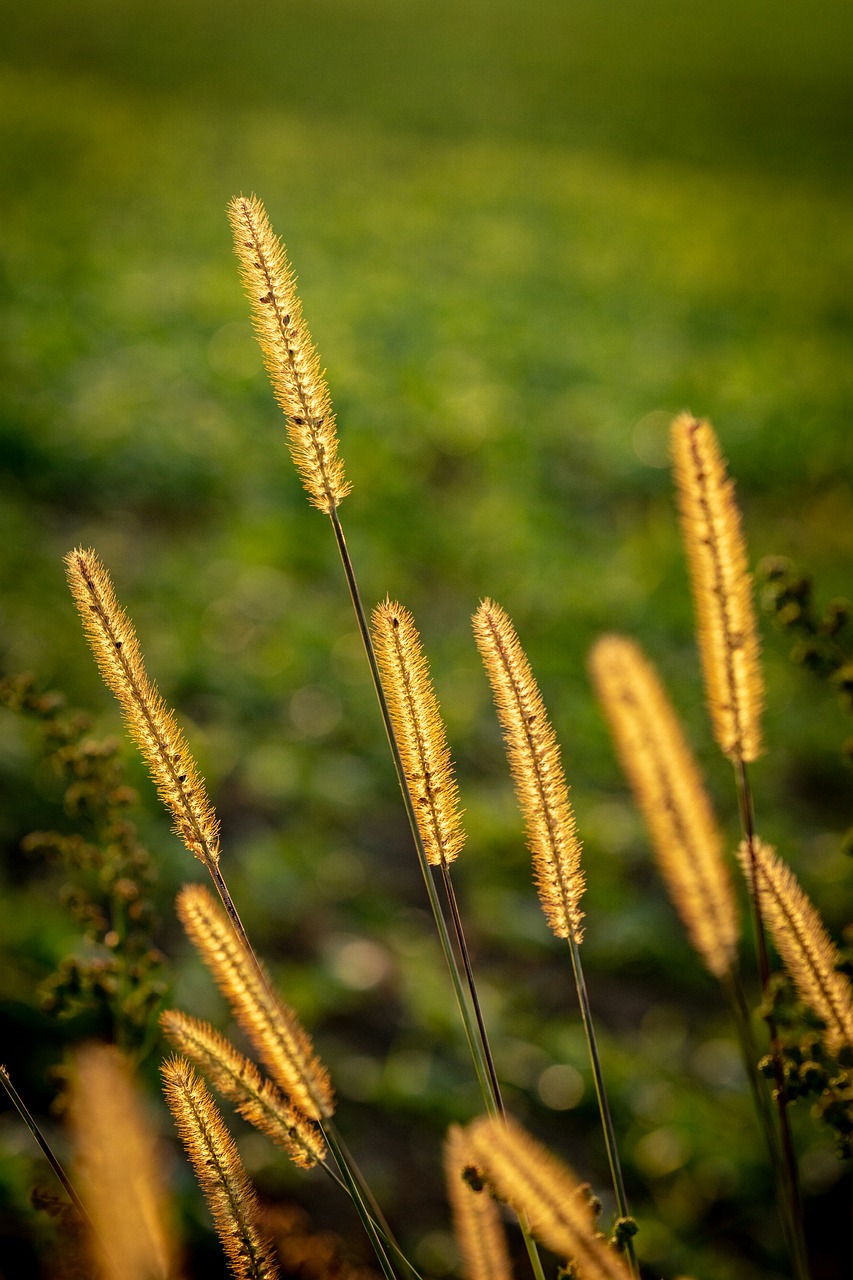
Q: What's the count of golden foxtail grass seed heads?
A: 13